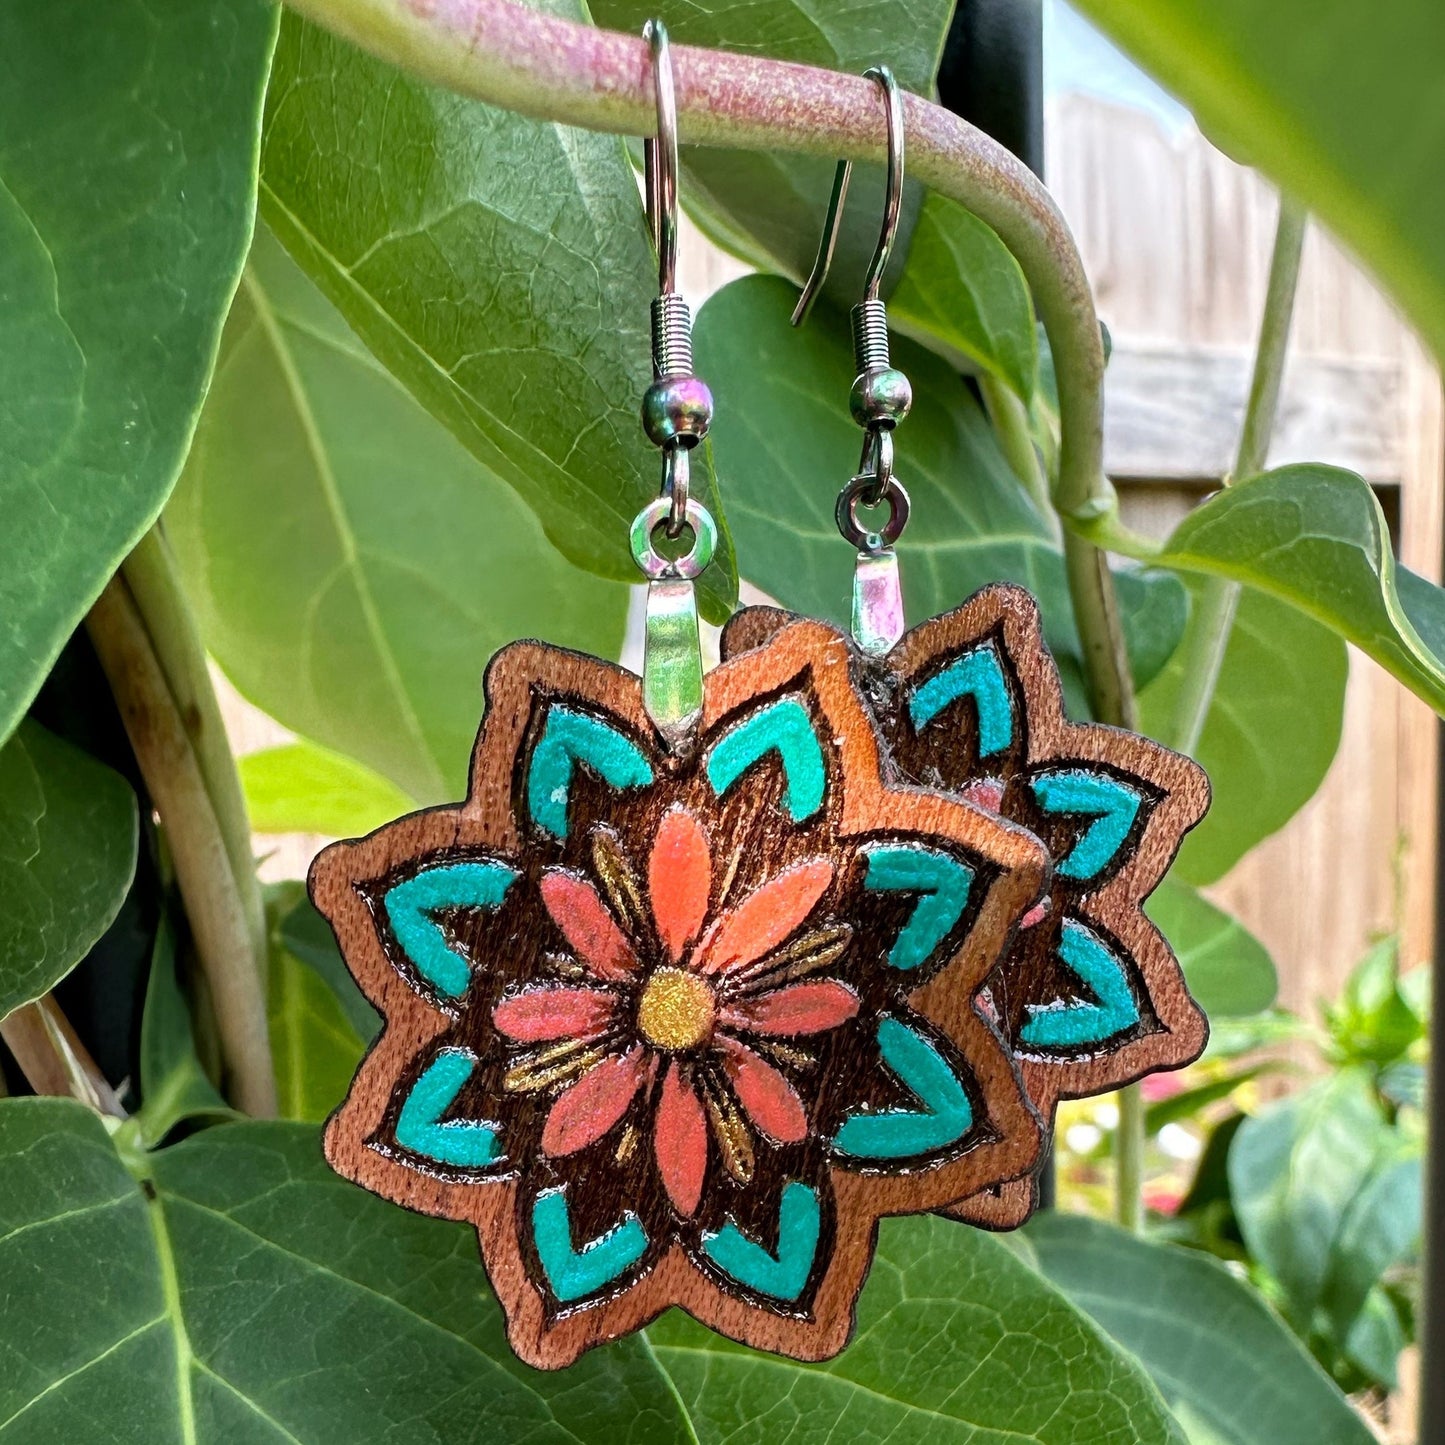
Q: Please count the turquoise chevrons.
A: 11